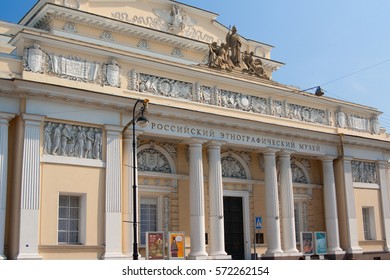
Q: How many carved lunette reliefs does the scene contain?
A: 3